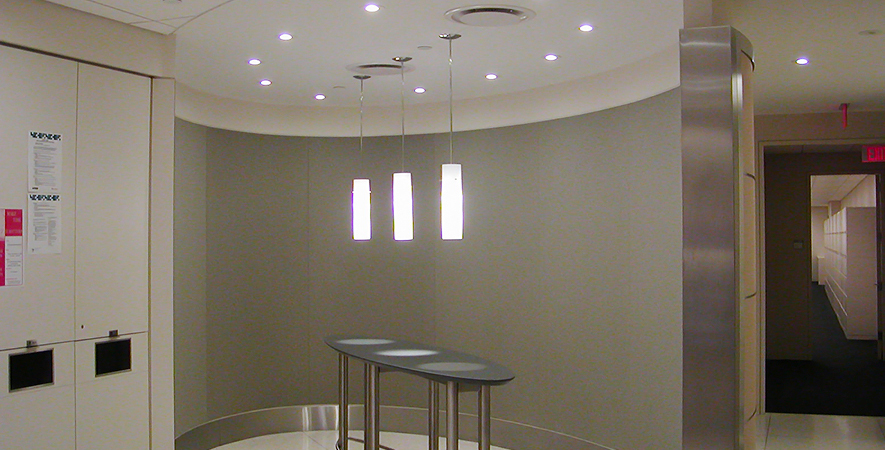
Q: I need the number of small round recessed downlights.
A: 10